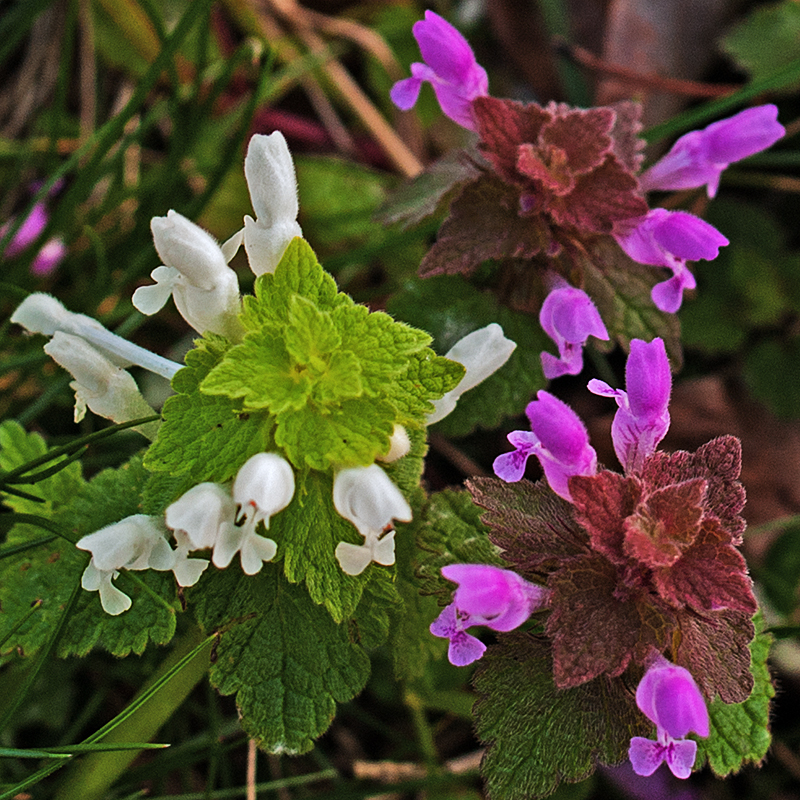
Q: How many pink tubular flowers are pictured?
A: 8